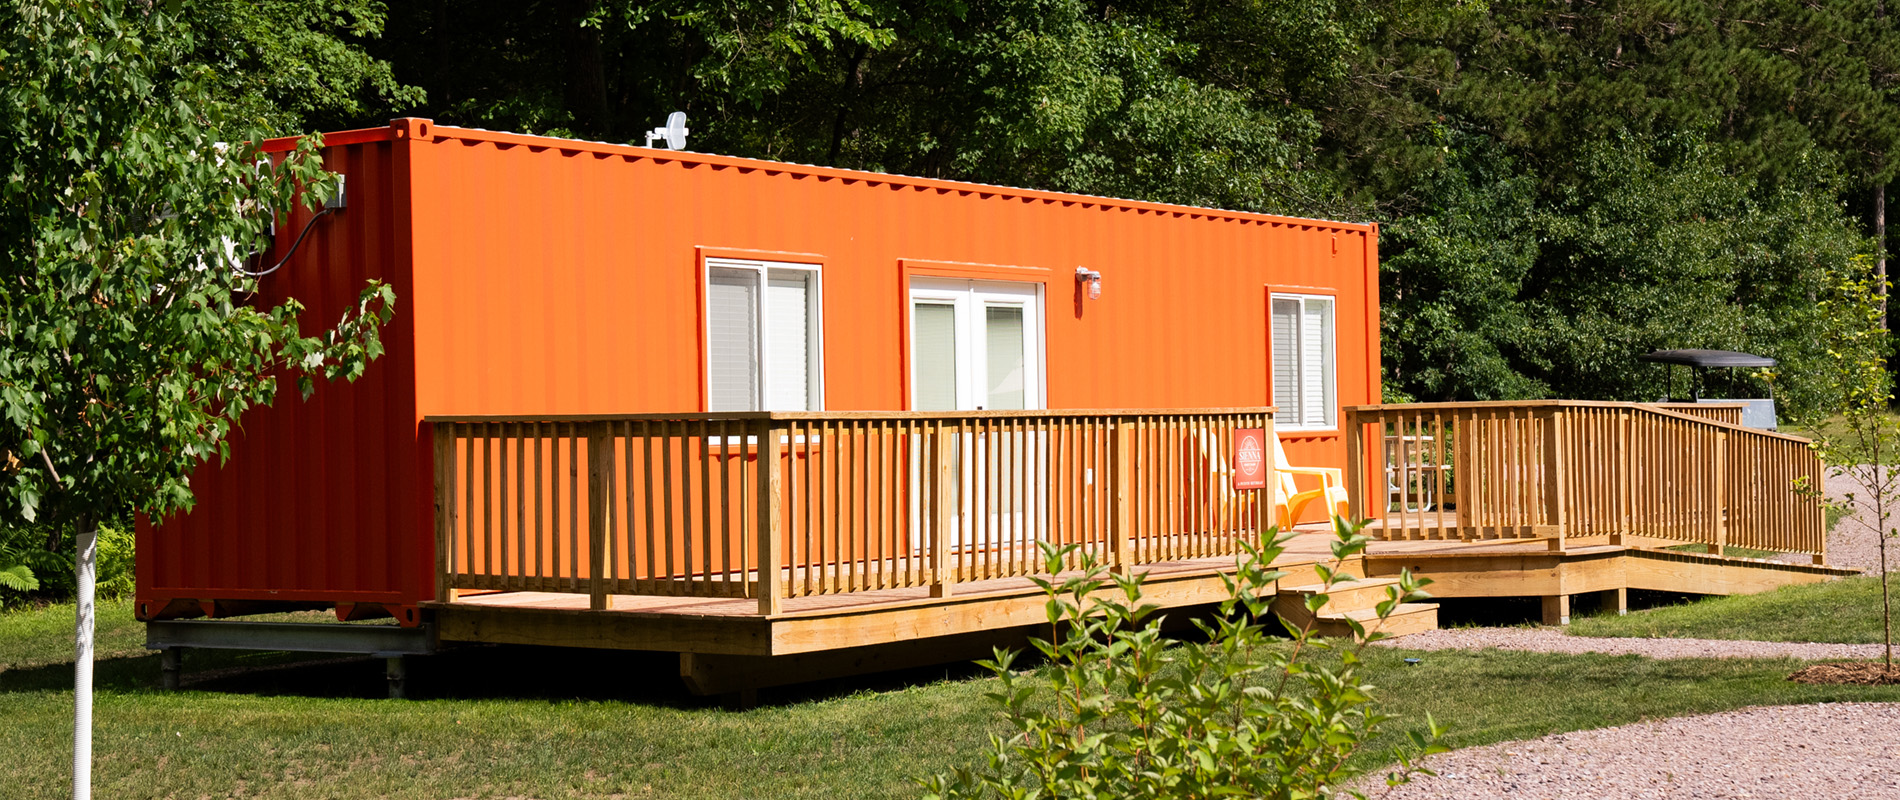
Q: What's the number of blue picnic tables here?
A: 0